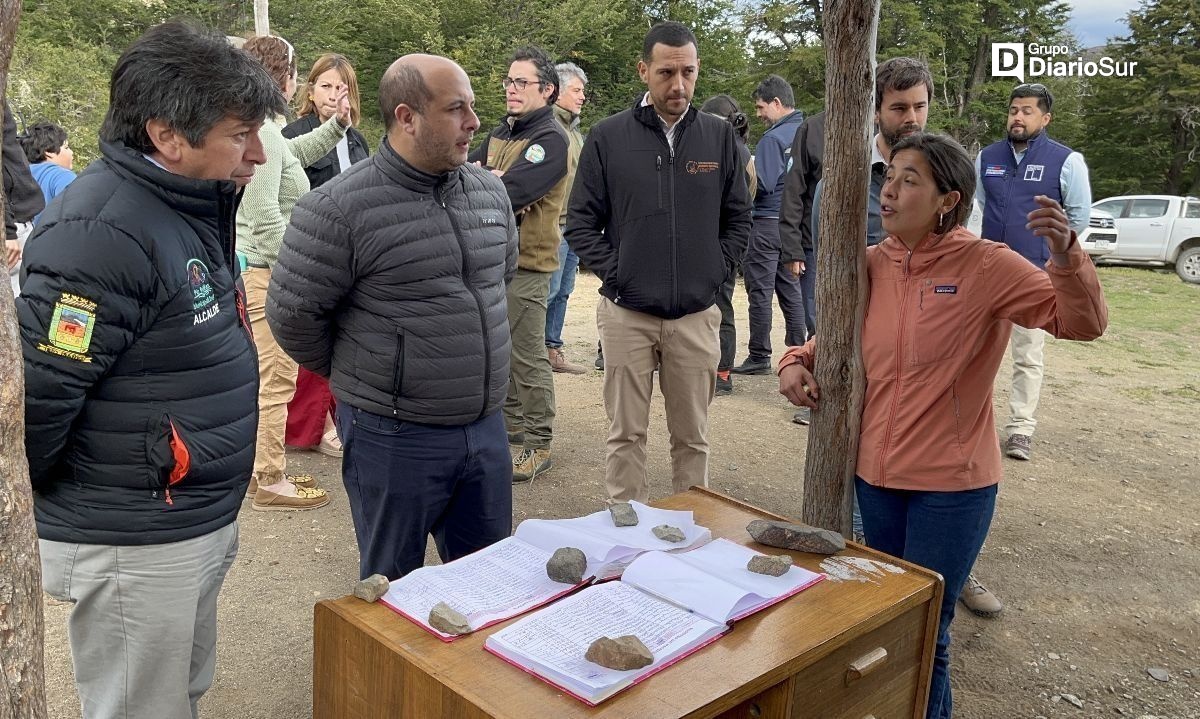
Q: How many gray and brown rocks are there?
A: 8